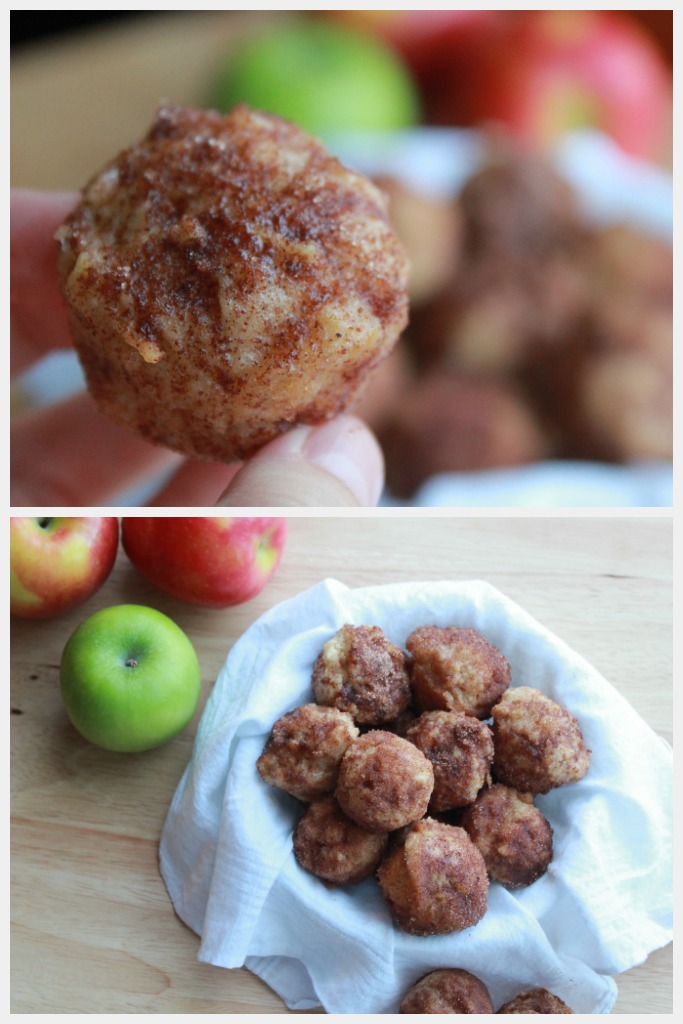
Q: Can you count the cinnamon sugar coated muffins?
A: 12